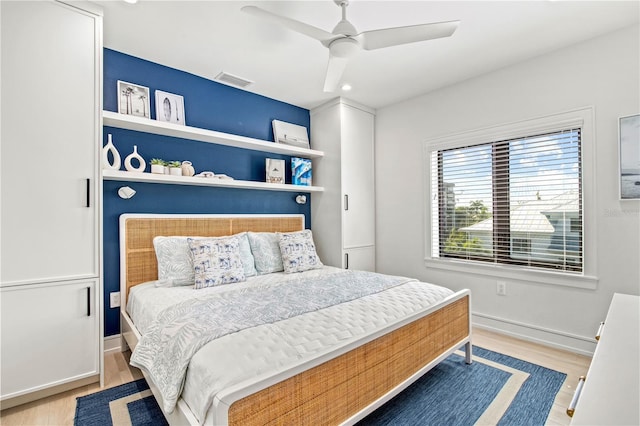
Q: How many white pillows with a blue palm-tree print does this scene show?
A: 2